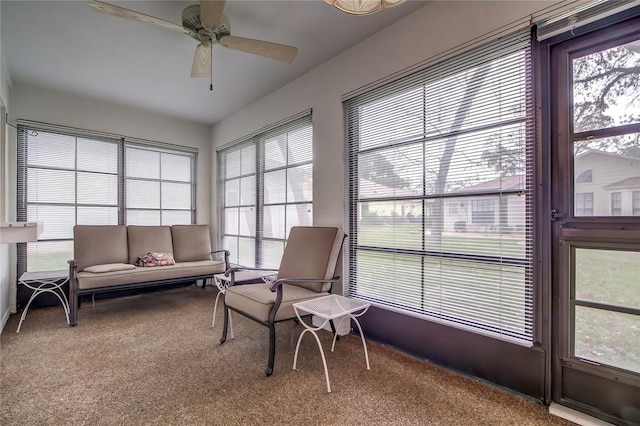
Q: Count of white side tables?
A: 3